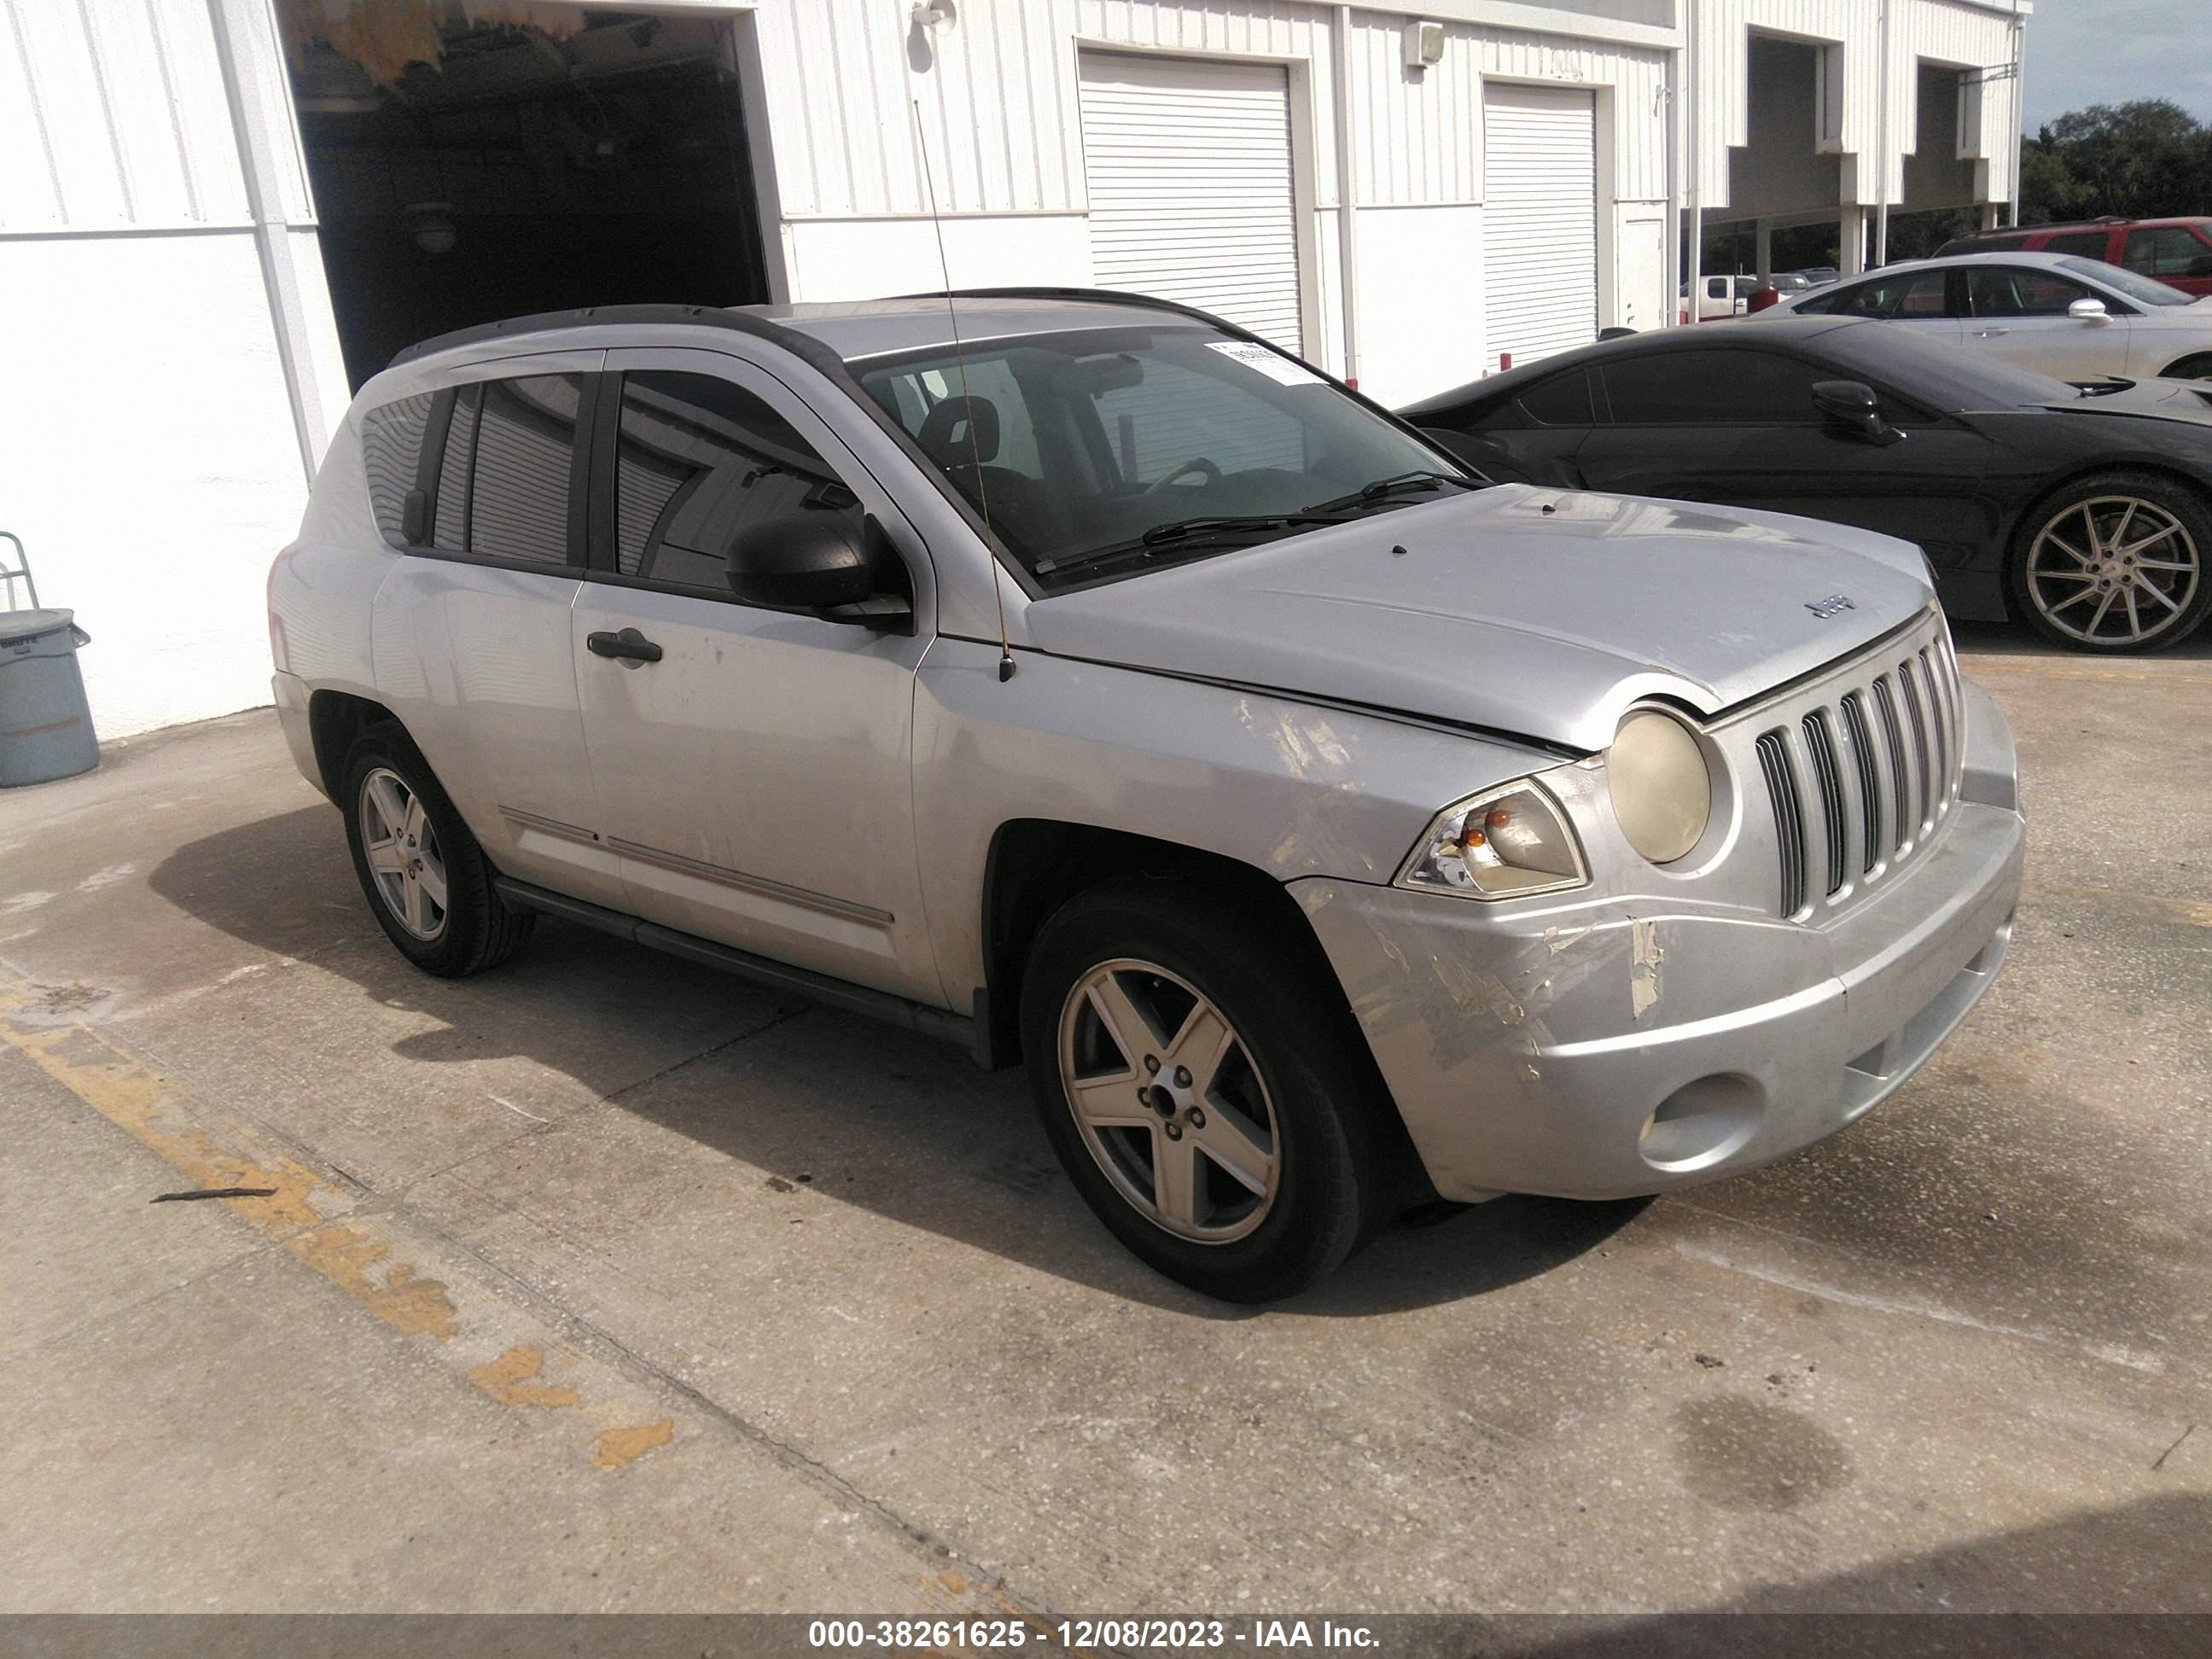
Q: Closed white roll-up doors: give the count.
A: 2